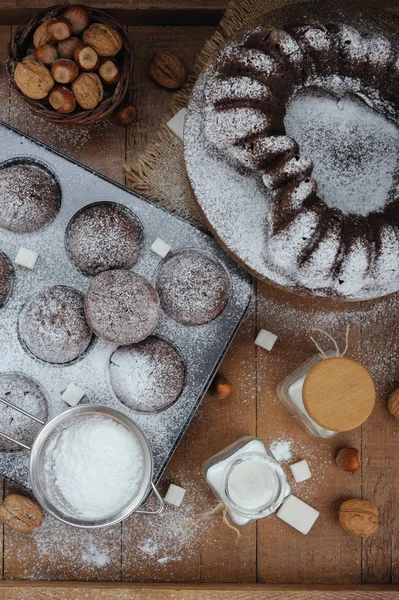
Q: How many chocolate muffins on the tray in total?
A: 8